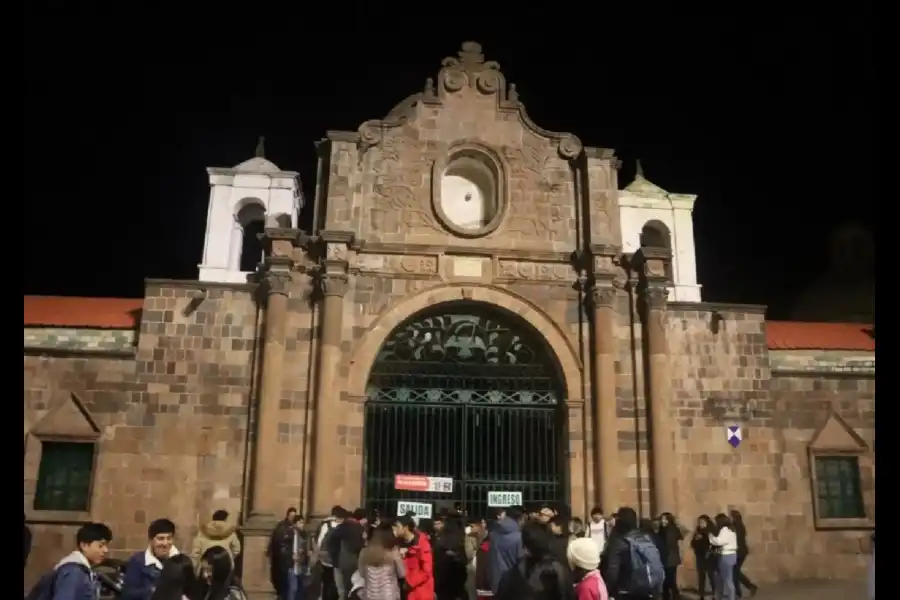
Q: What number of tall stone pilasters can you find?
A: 4